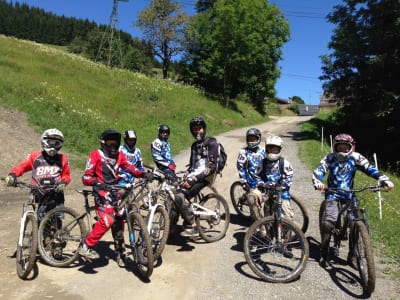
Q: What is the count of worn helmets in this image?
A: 8